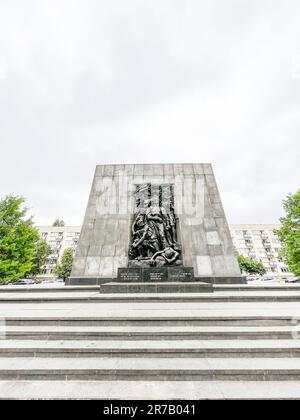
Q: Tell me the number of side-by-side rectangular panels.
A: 3